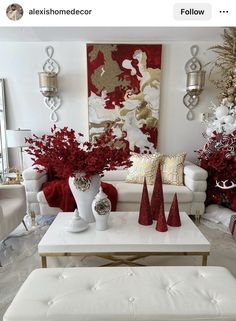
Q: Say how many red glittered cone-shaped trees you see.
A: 4